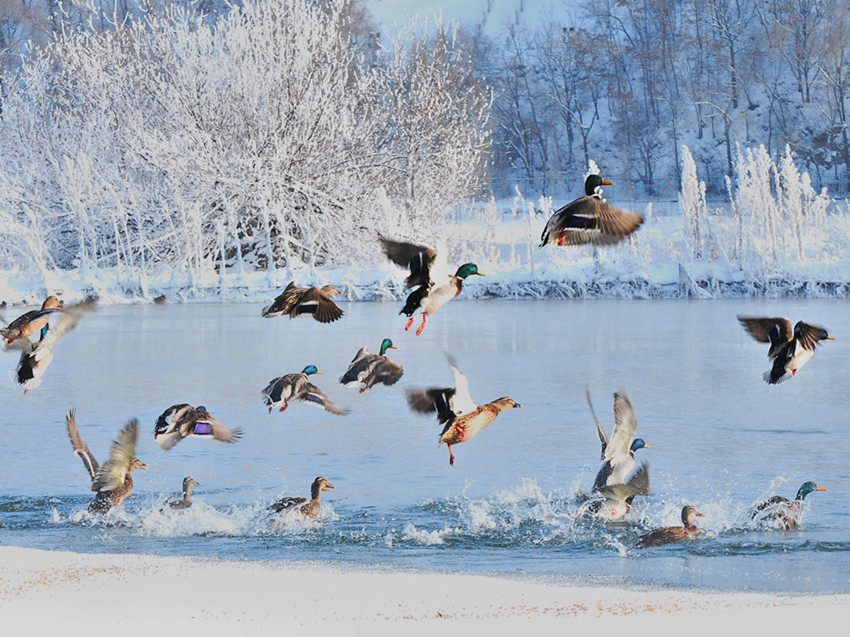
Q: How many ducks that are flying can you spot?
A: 10